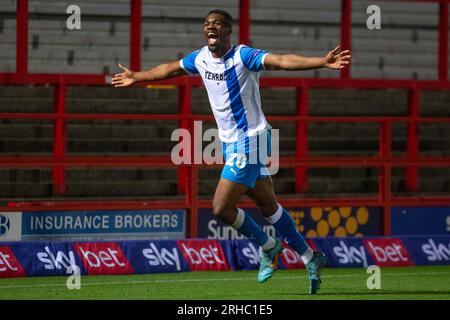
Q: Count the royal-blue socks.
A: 2